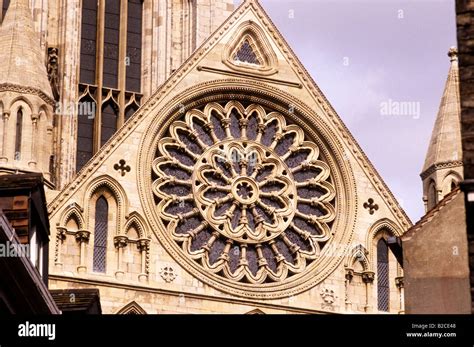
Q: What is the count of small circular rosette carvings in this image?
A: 2